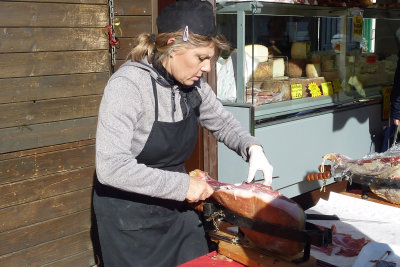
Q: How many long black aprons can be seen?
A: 1